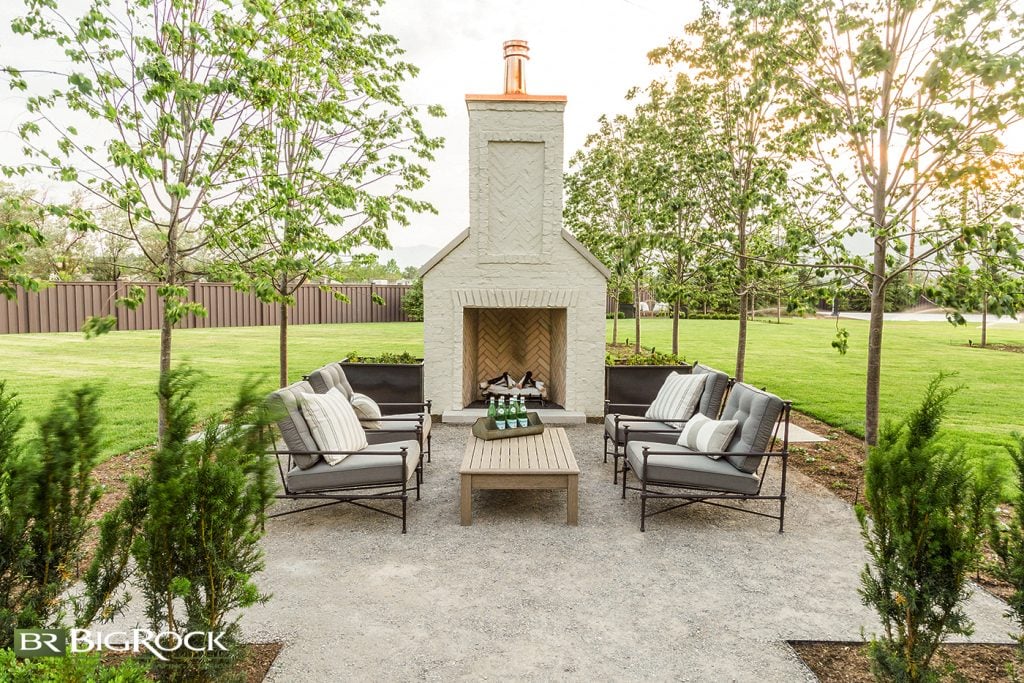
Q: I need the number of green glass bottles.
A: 6